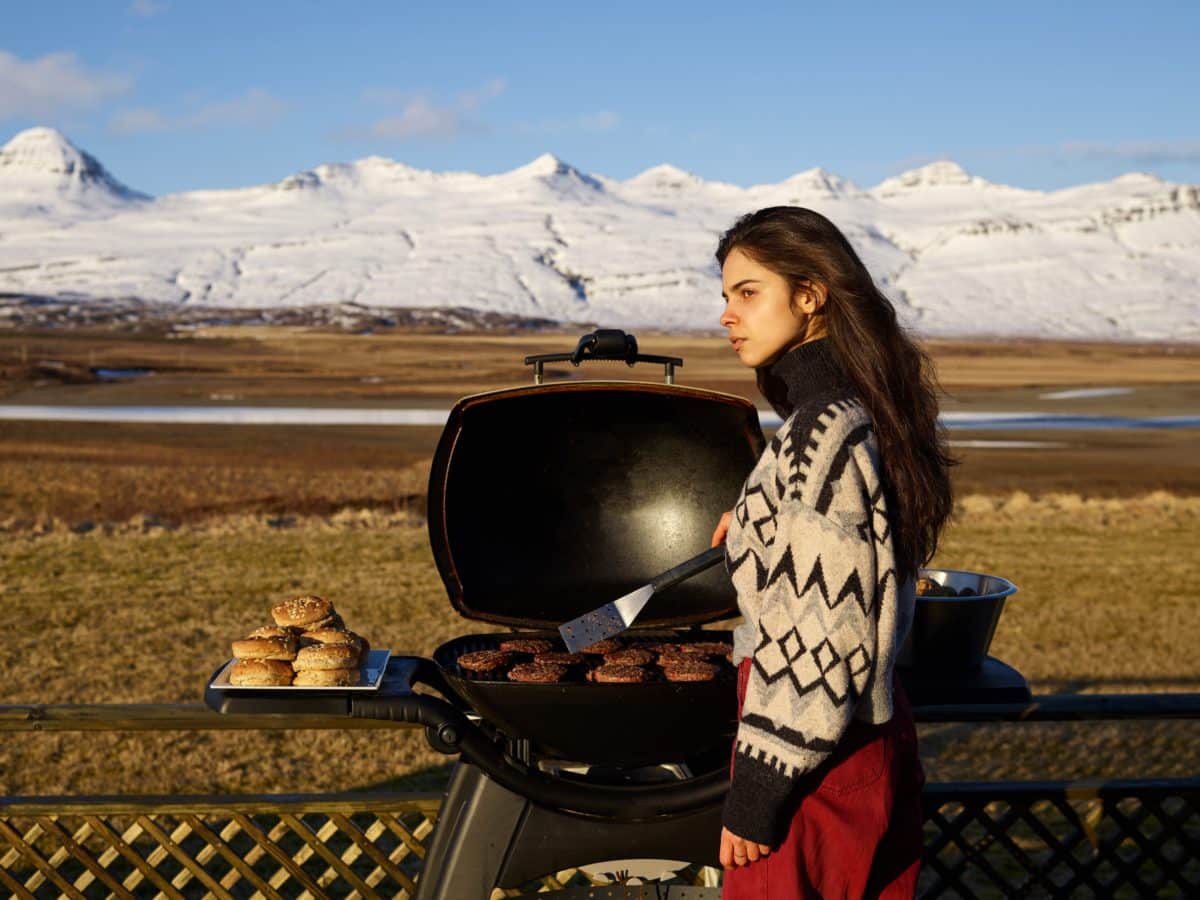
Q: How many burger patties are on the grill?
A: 11